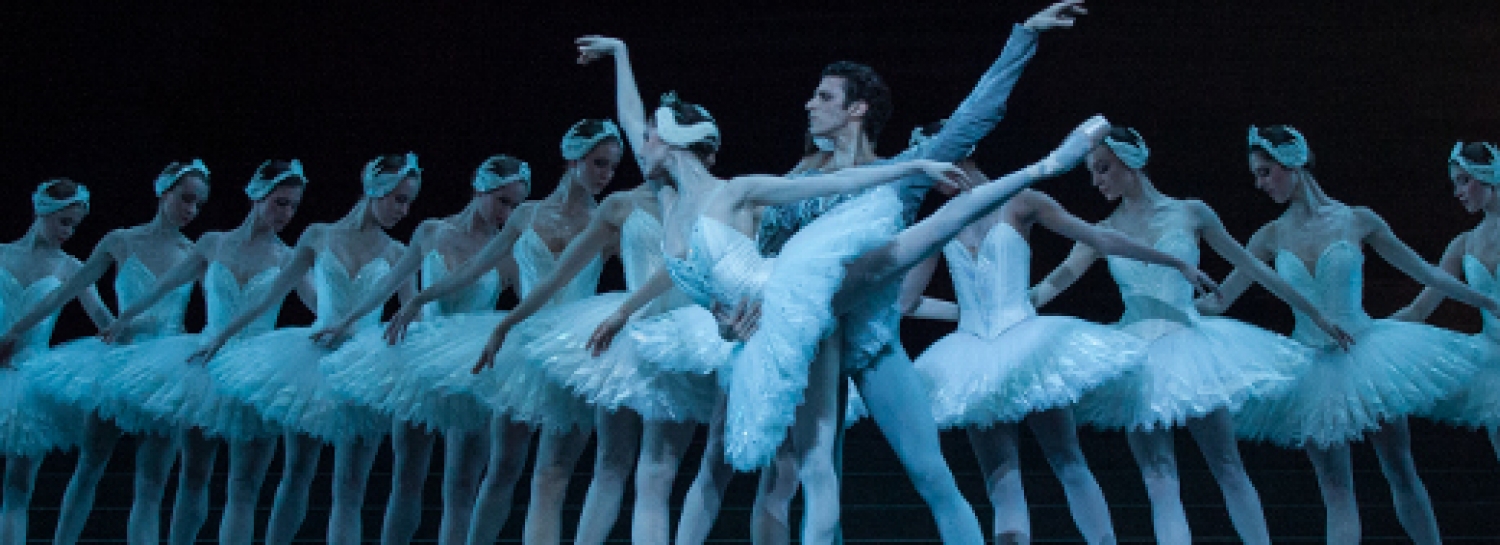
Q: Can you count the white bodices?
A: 12